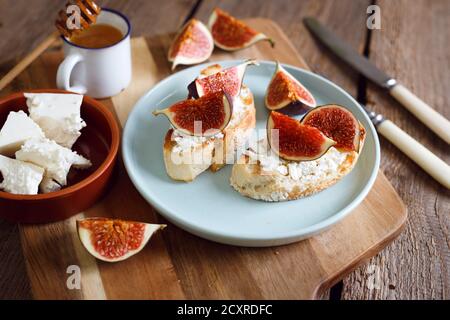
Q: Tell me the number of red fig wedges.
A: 8